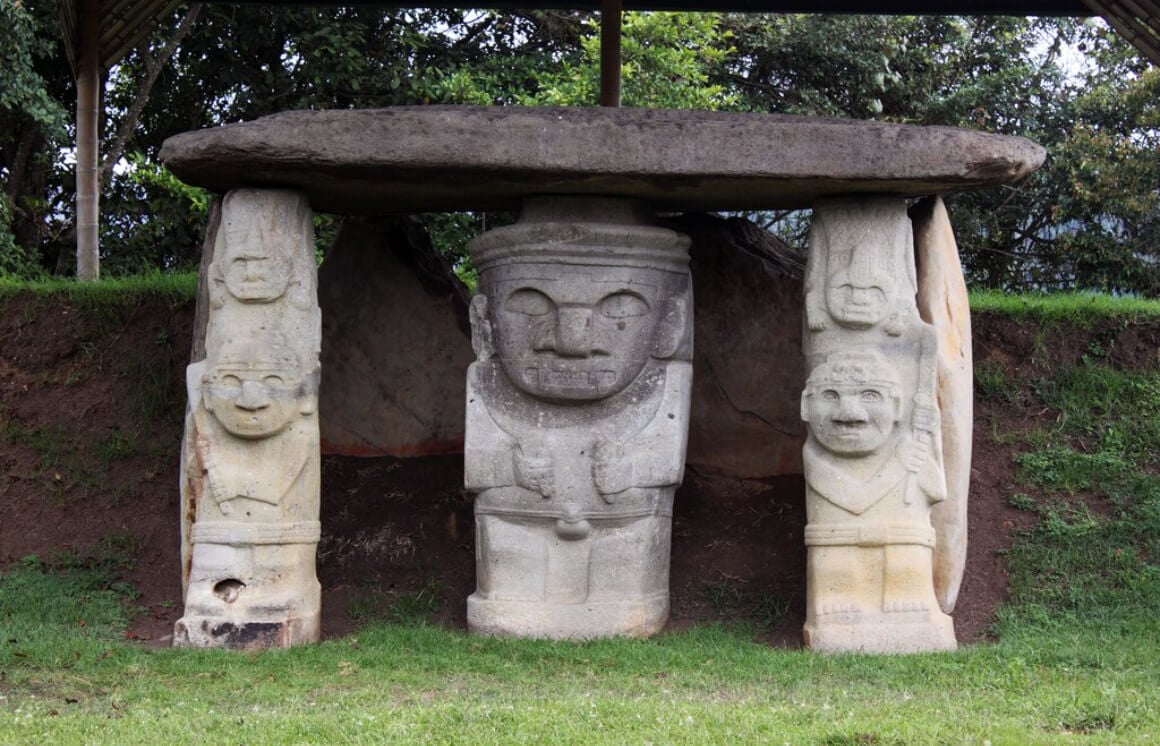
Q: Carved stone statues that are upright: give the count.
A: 3